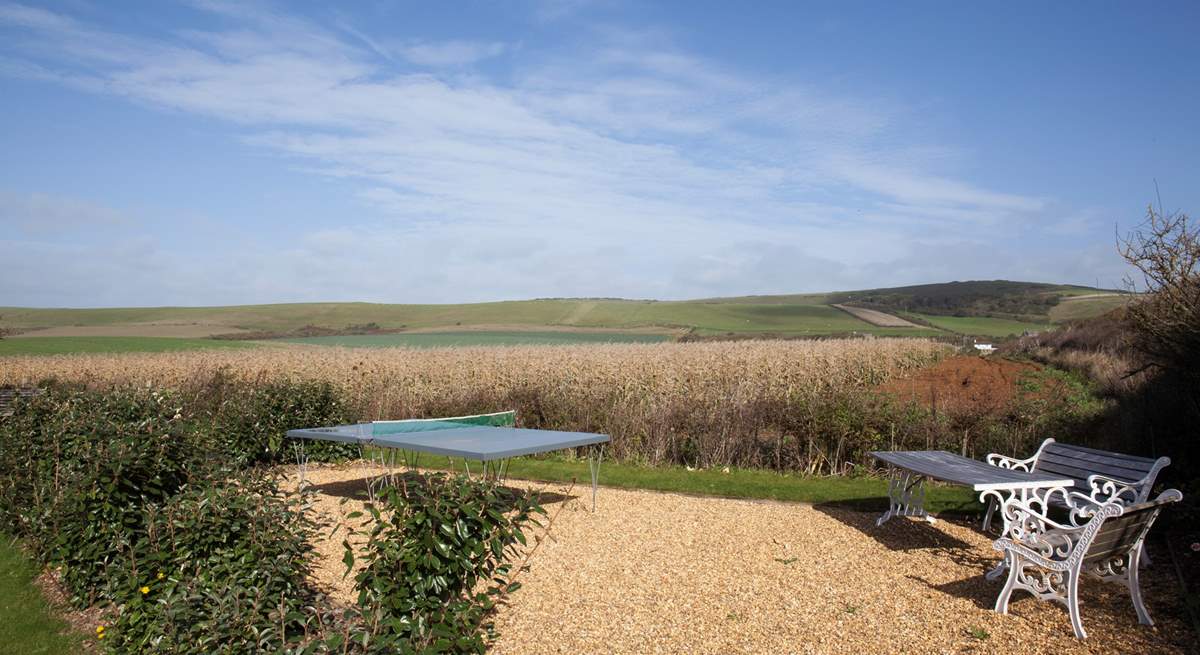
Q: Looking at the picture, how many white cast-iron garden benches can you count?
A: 2